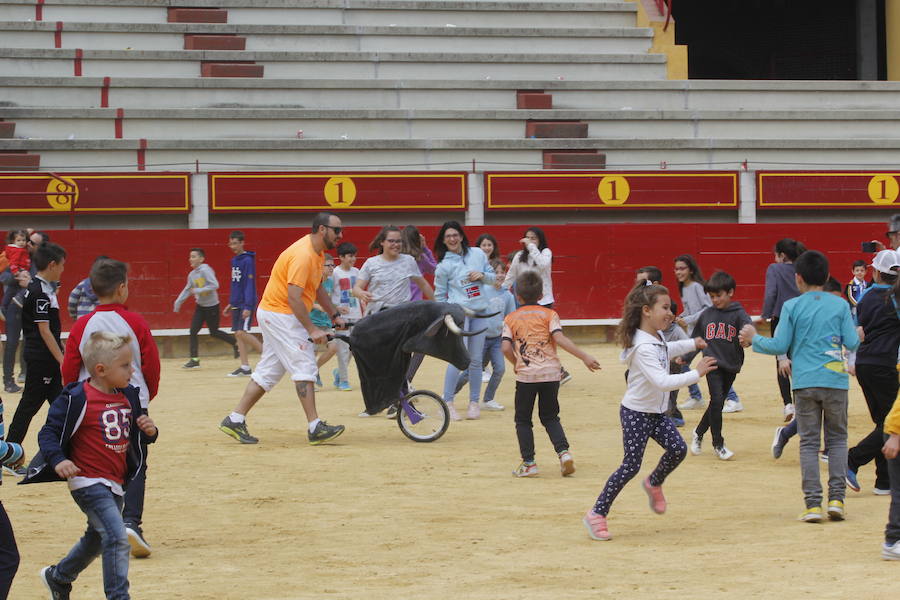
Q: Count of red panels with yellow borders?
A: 4